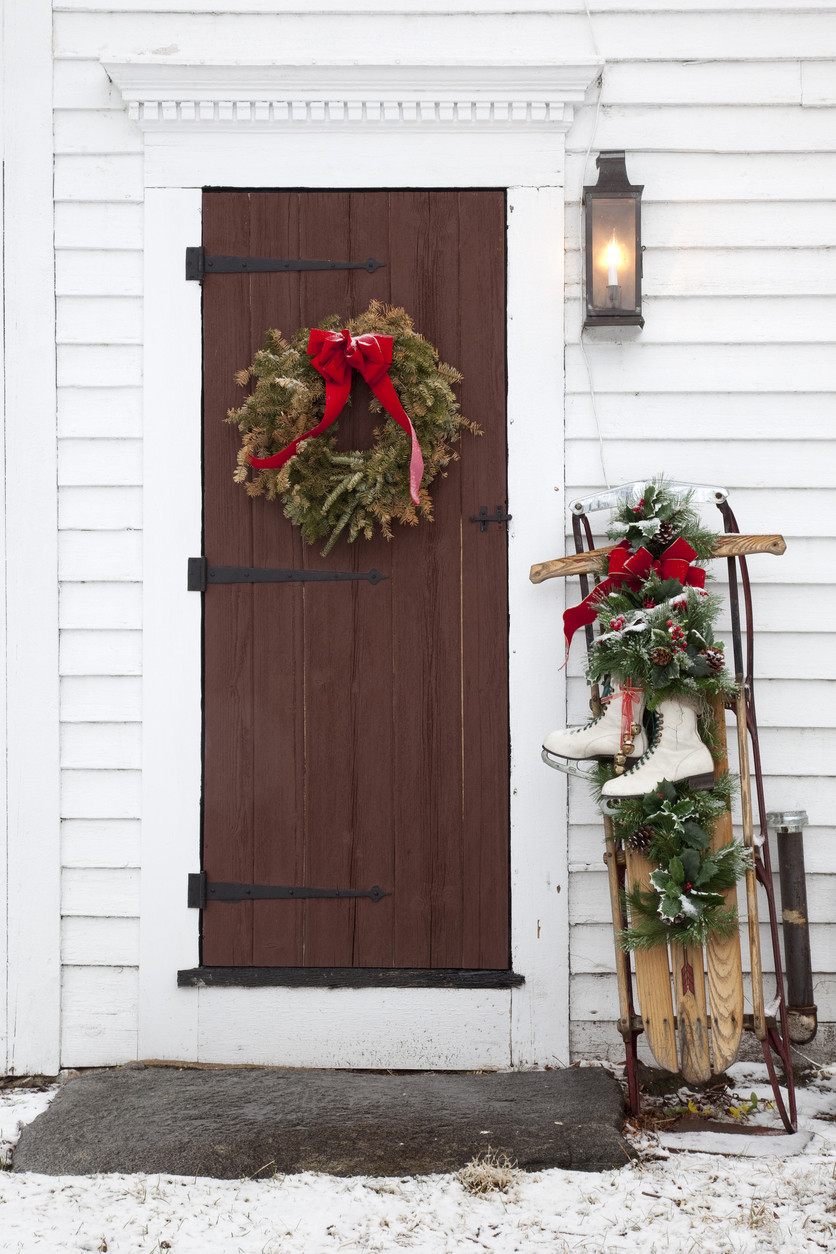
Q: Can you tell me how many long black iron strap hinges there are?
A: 3